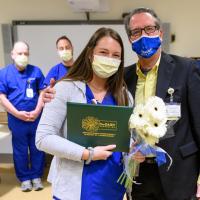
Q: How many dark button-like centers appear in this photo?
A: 3